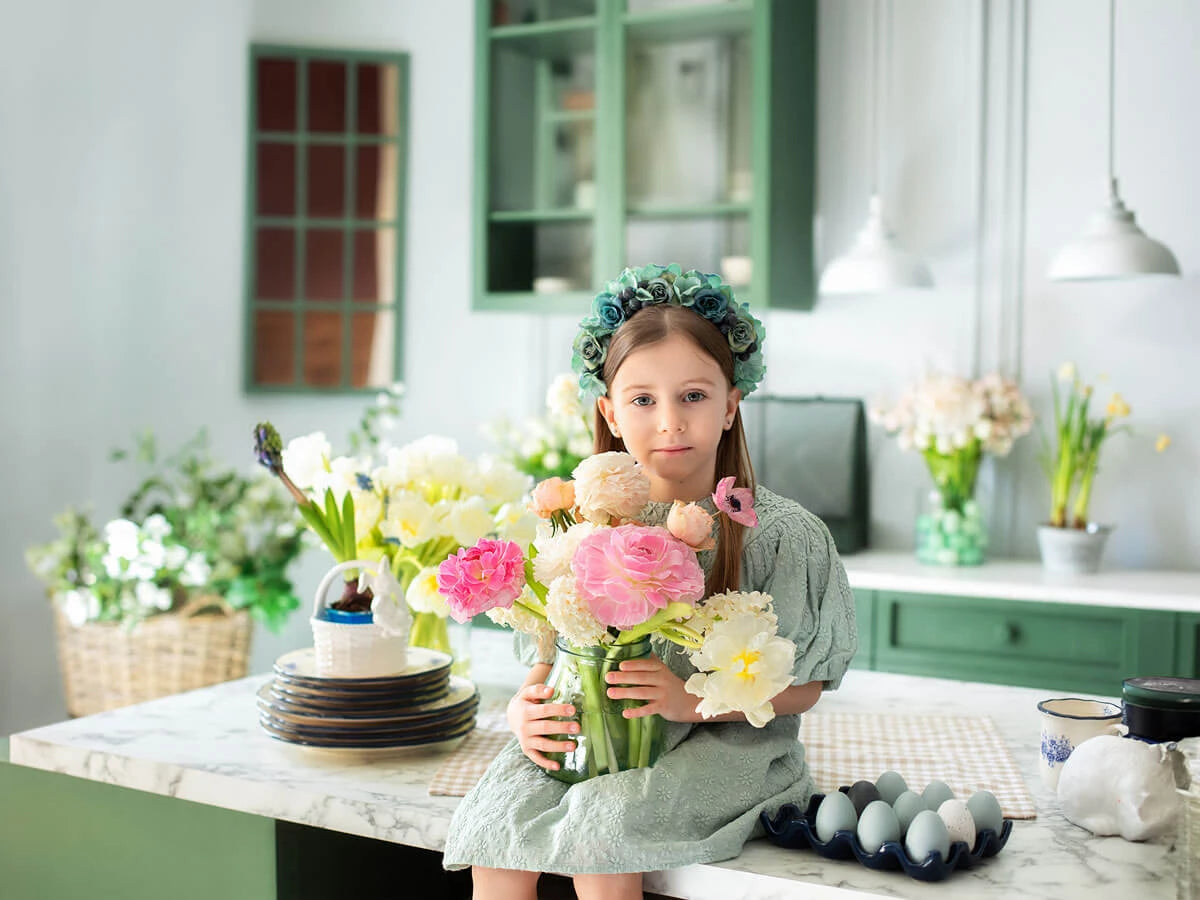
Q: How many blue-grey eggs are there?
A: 7